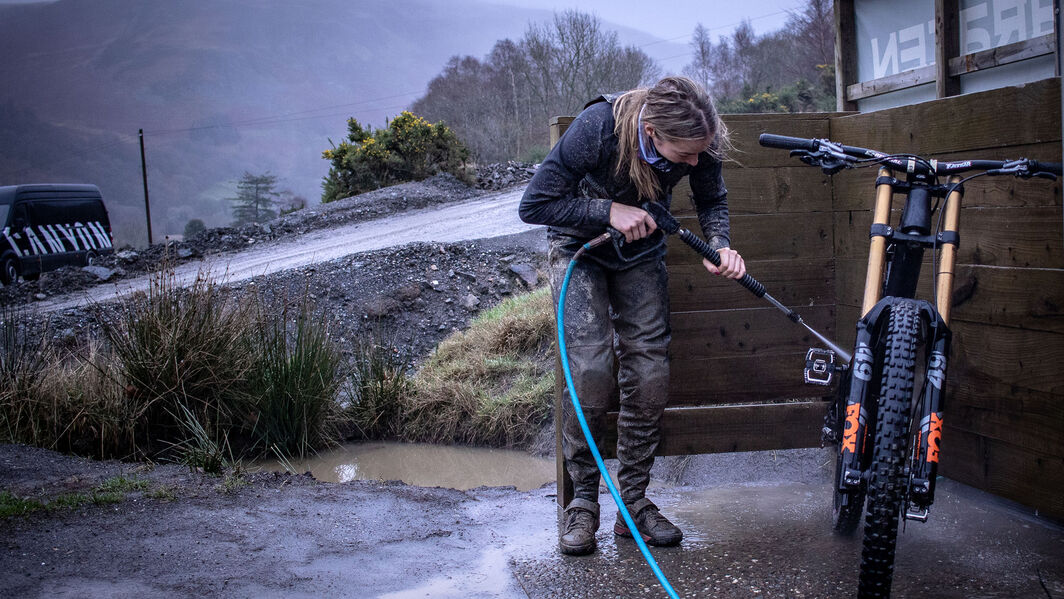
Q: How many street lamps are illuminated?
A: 0